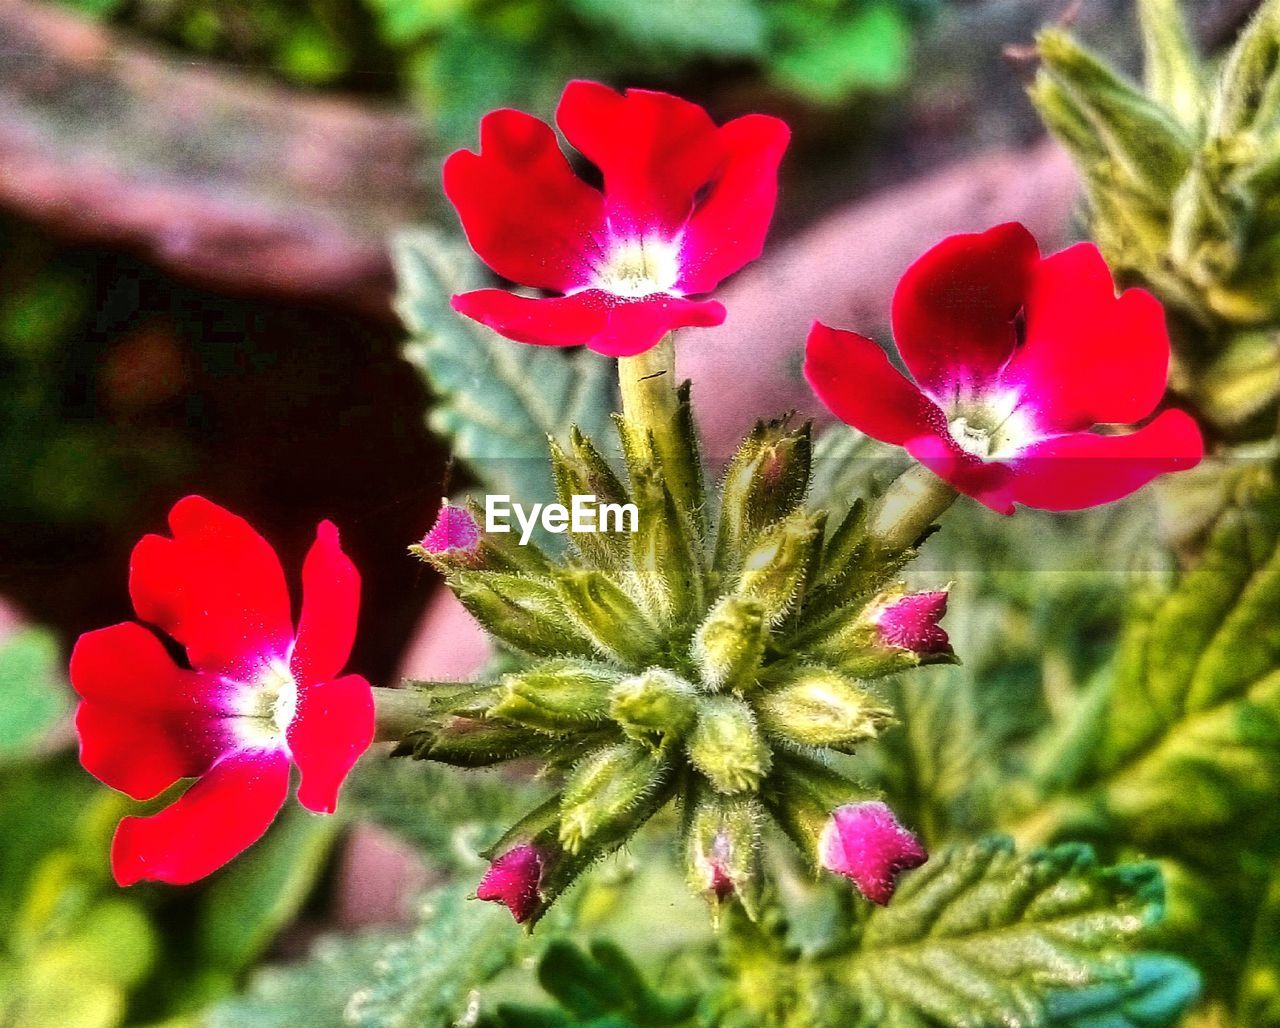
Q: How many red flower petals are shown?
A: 15